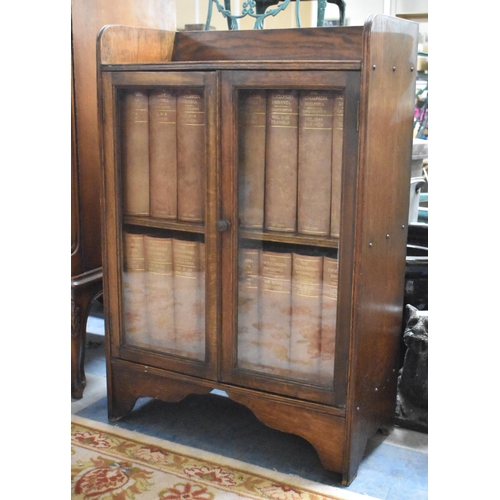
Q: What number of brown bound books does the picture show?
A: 14